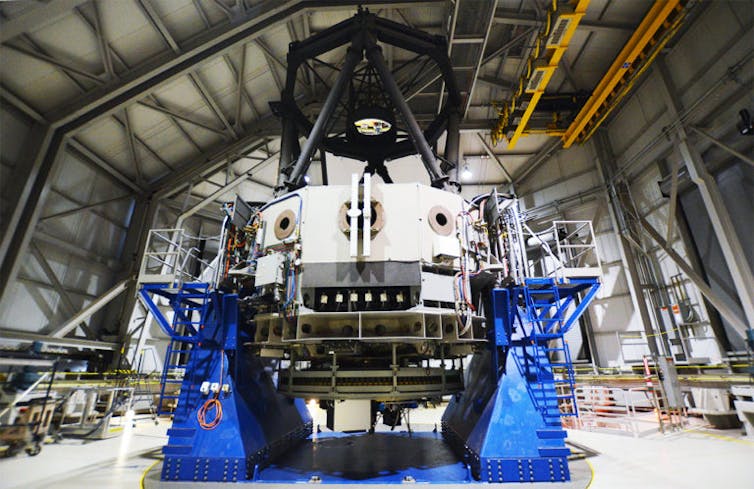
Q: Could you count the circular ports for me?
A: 3